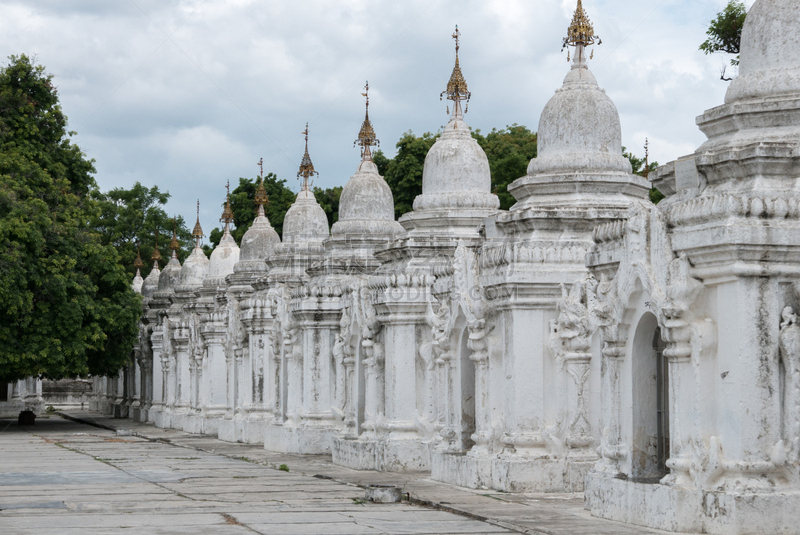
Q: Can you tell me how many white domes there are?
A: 11